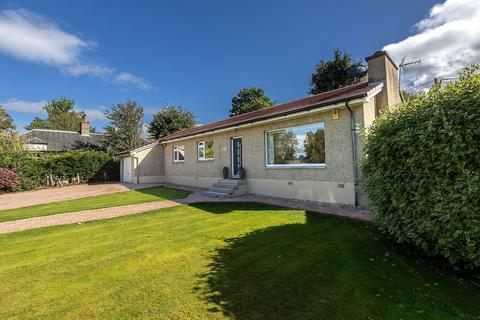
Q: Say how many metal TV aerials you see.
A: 1